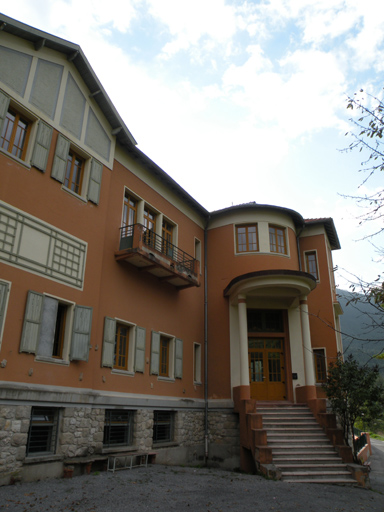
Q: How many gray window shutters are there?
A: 11